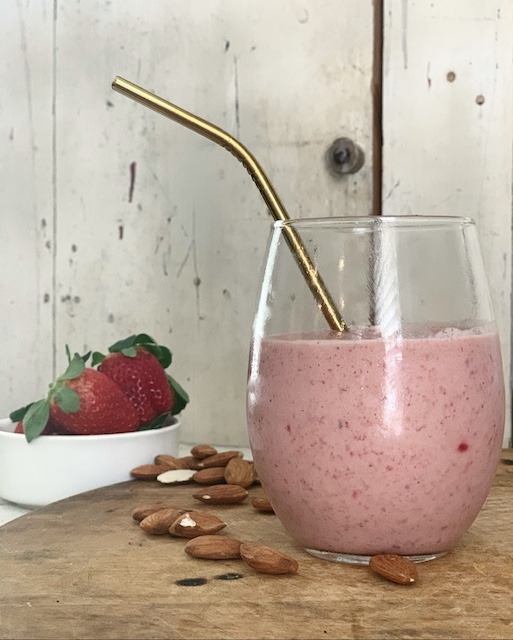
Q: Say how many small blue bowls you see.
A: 0